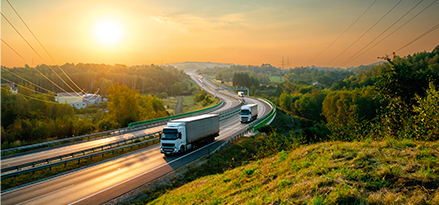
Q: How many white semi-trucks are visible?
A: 3